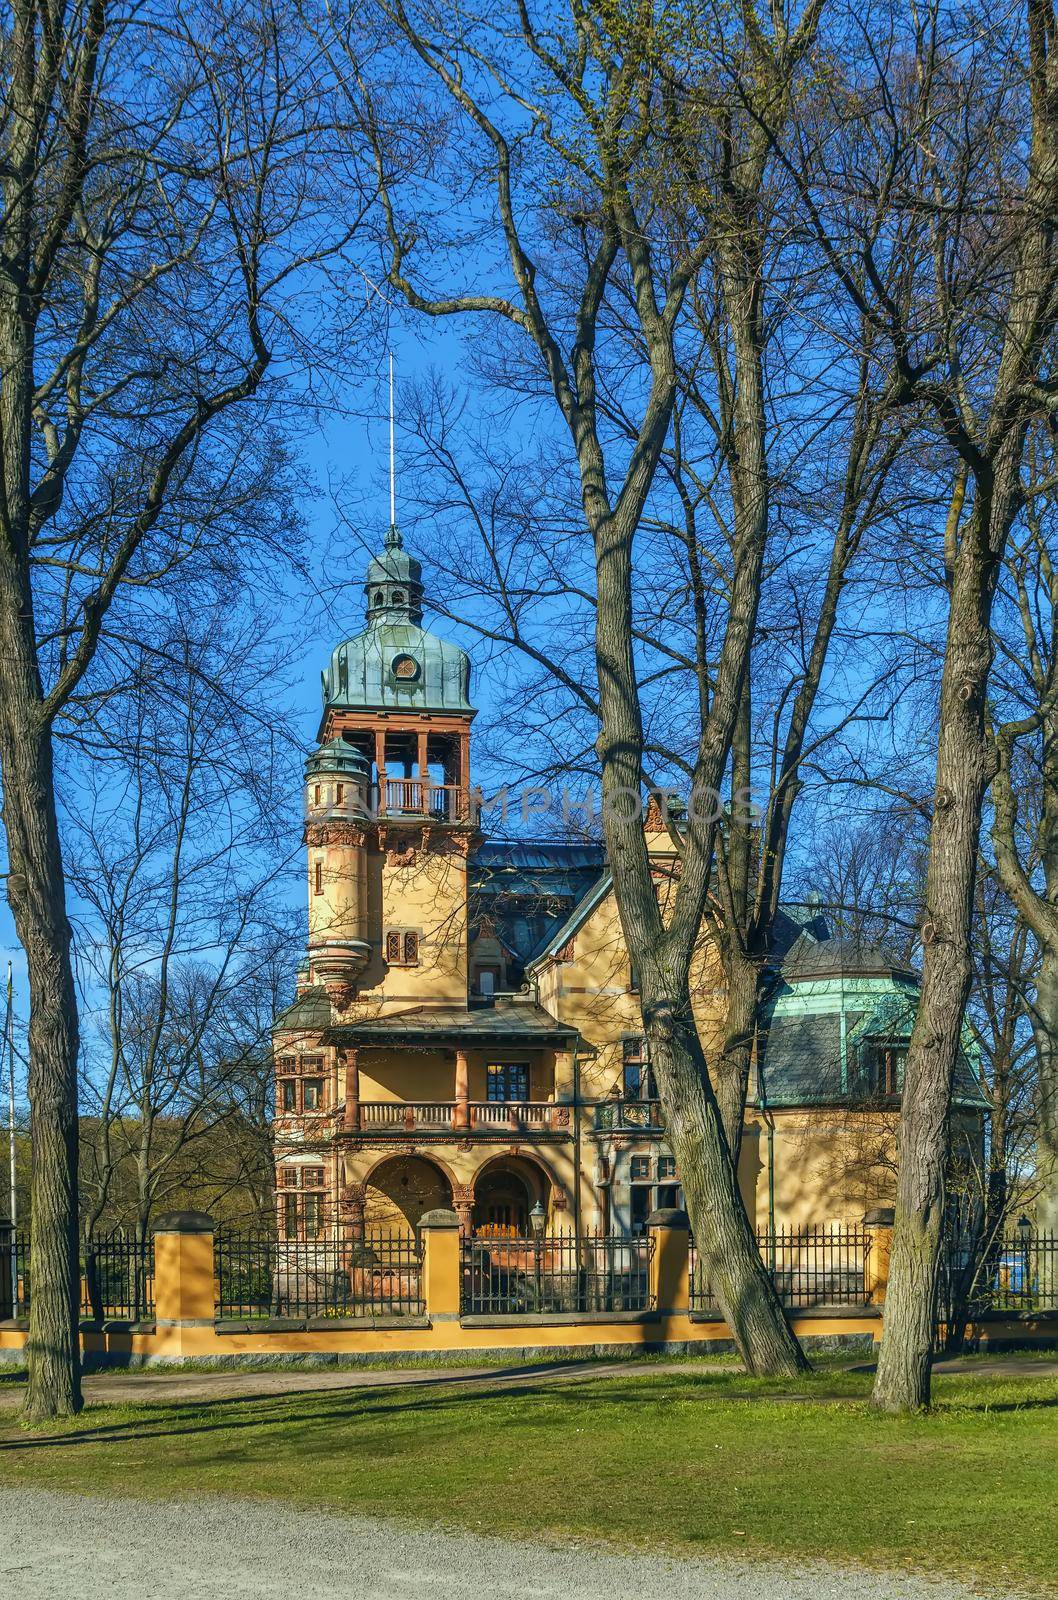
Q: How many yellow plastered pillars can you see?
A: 4